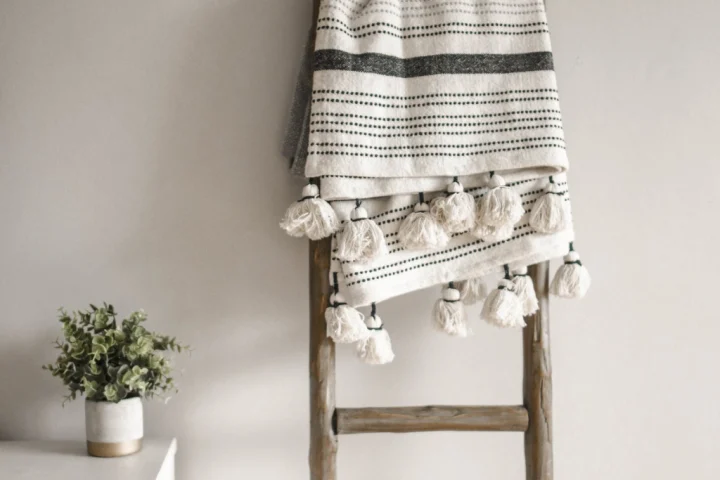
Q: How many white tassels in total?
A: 13